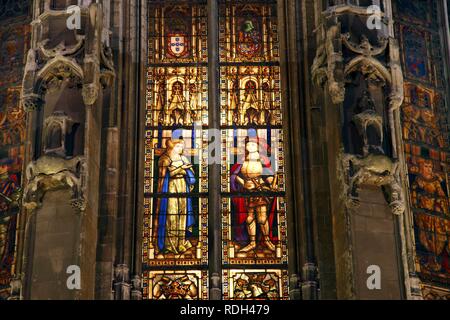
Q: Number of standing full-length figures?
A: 2